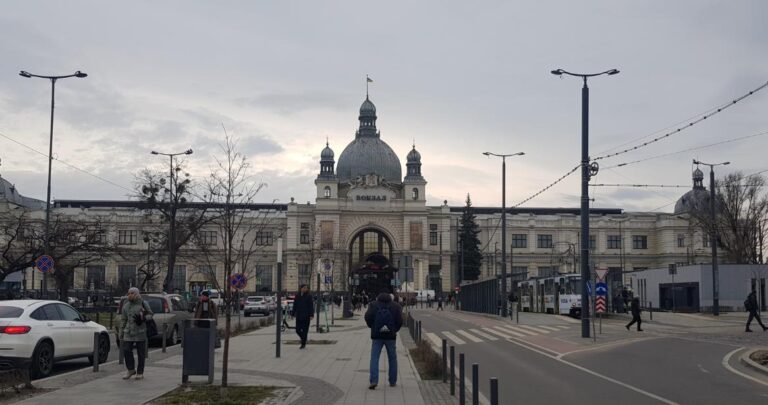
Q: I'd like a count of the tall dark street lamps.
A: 5